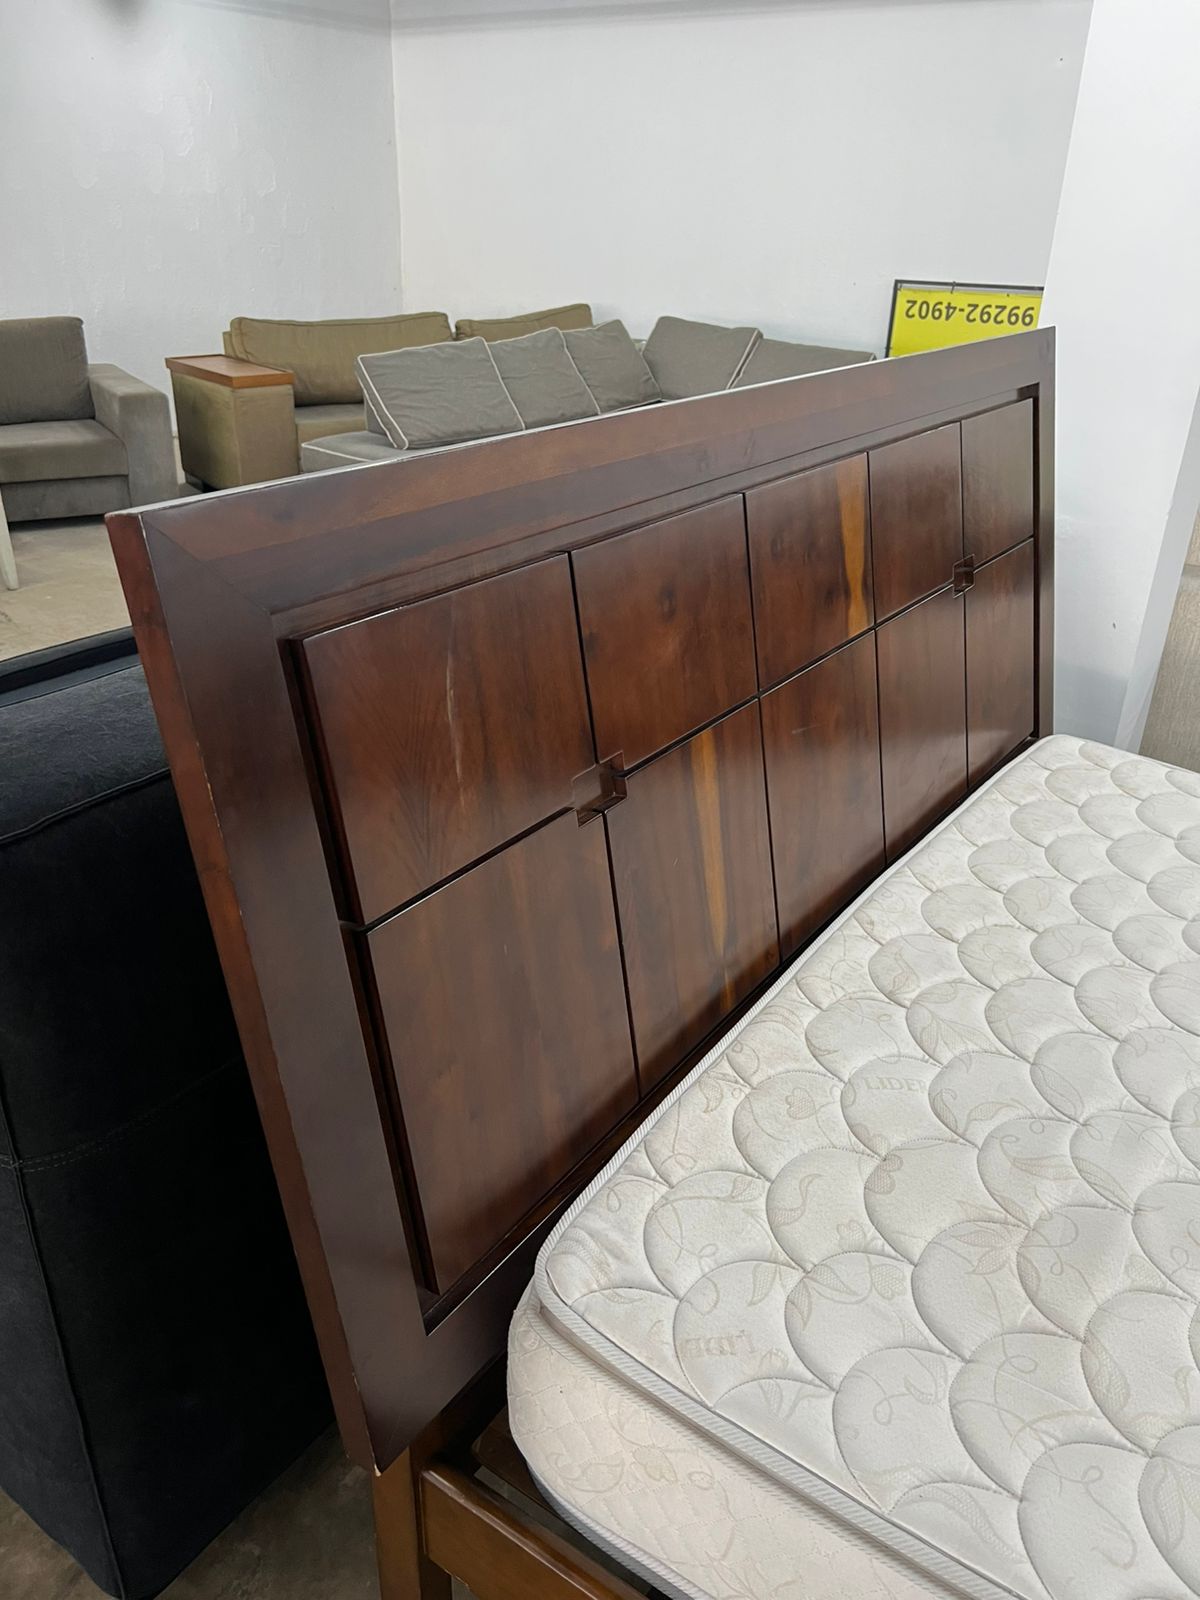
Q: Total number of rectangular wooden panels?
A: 10